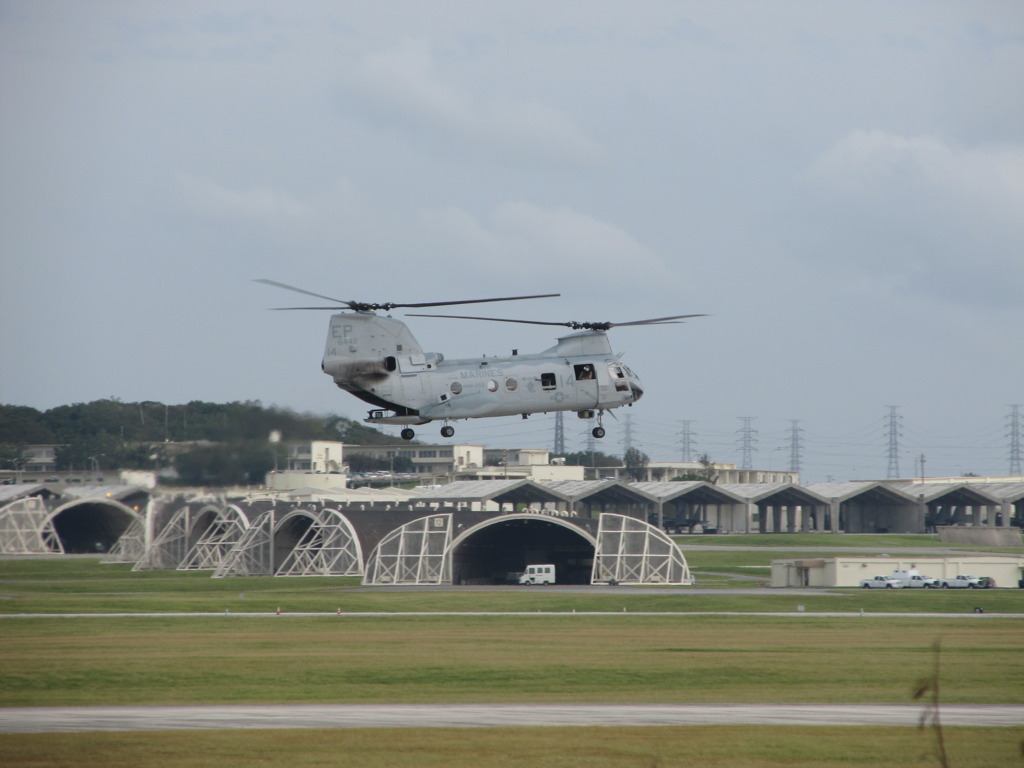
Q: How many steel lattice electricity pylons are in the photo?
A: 8